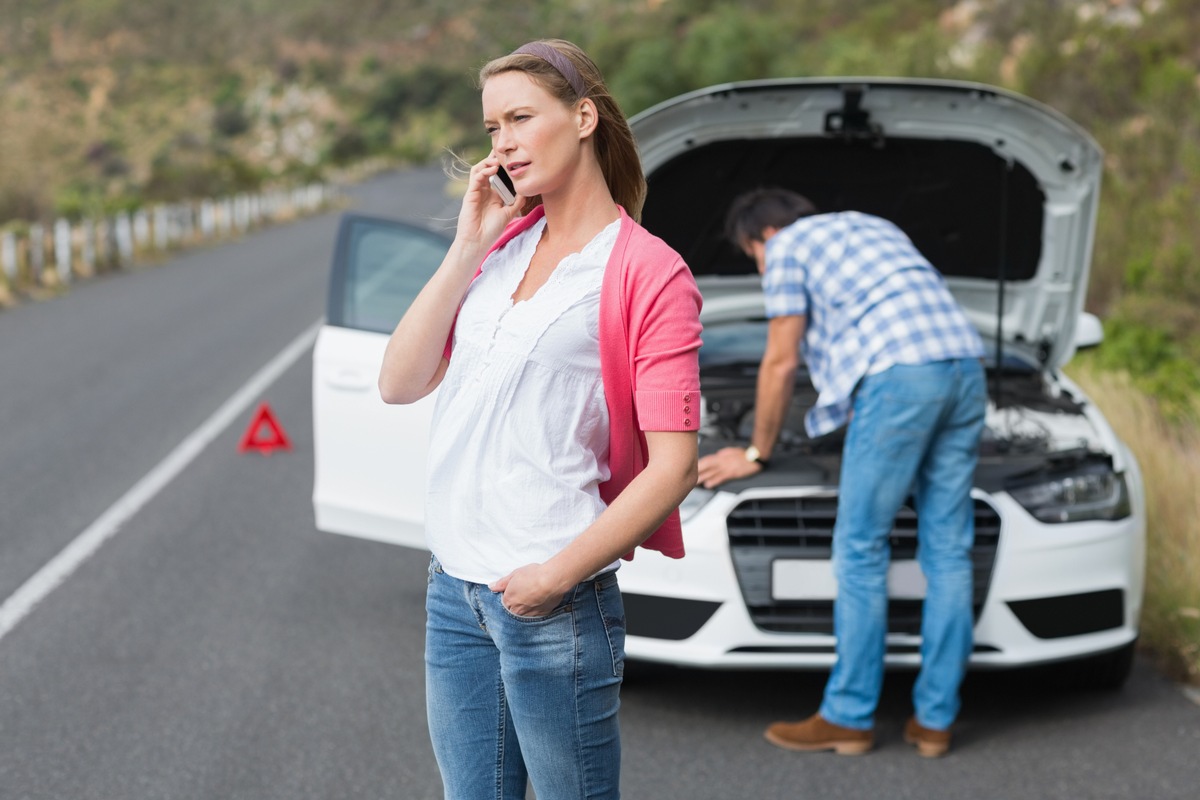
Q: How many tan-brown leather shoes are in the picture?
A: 2